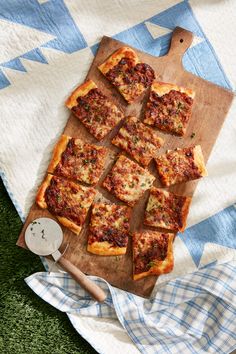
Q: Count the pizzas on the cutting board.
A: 11